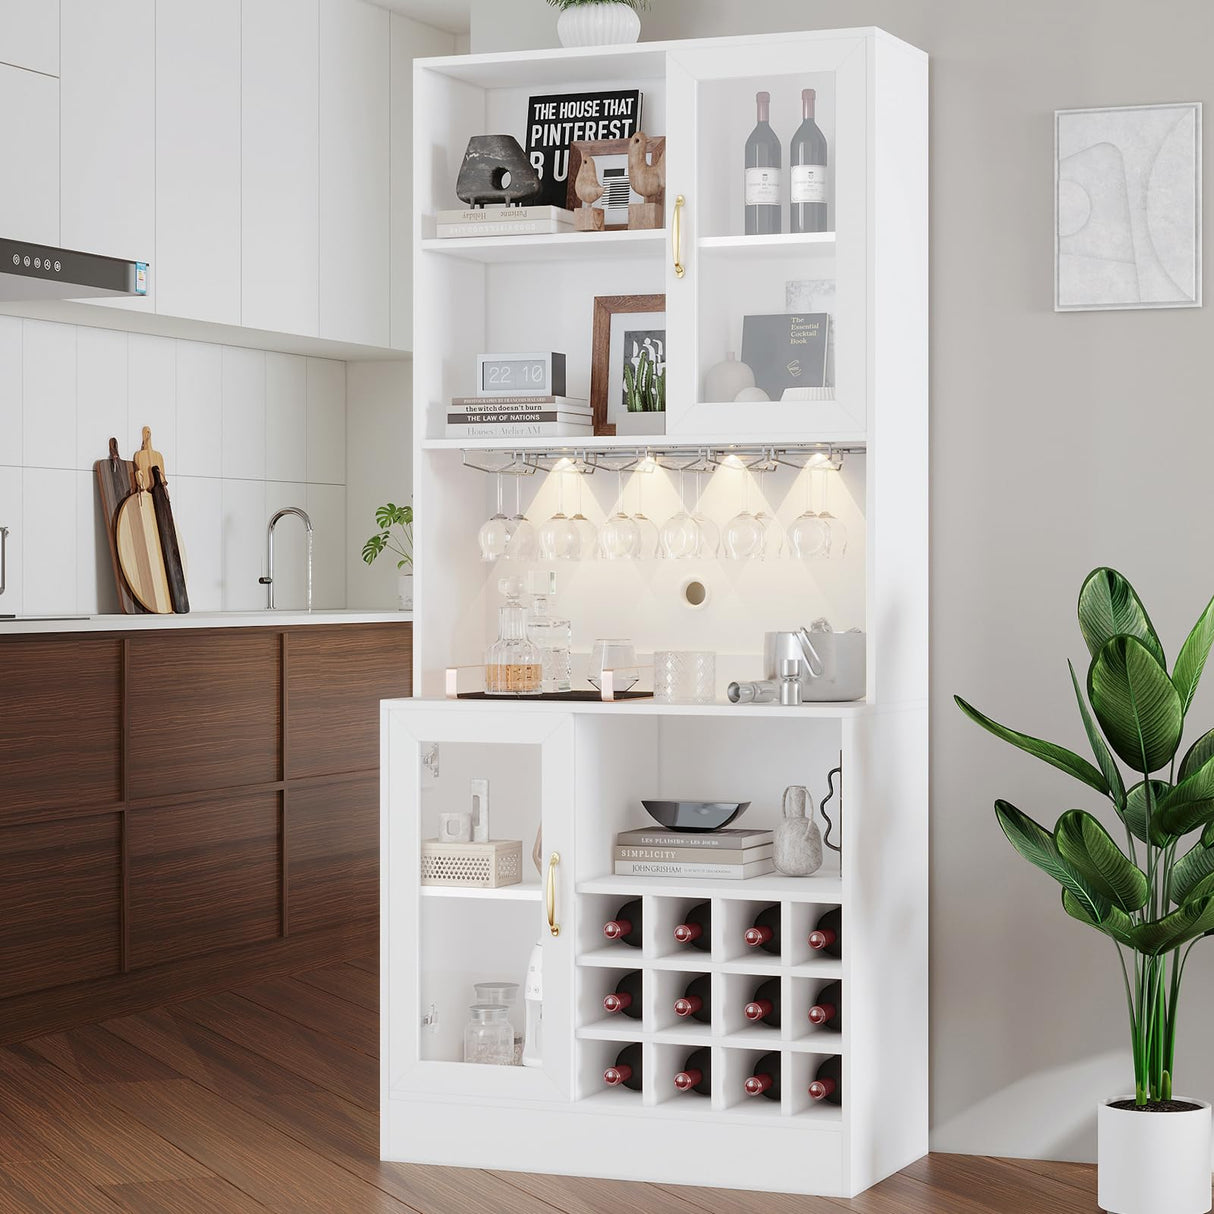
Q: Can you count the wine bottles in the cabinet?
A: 14